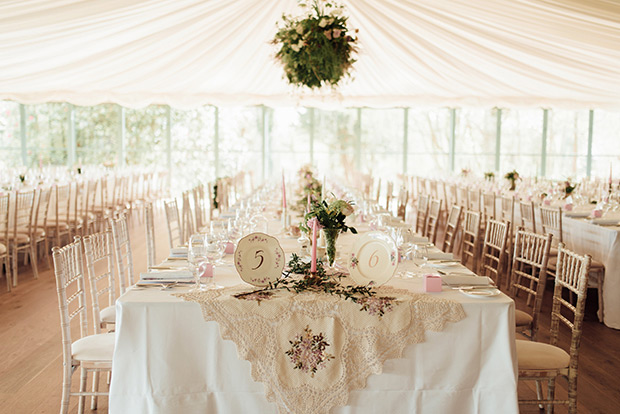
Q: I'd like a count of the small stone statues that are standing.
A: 0